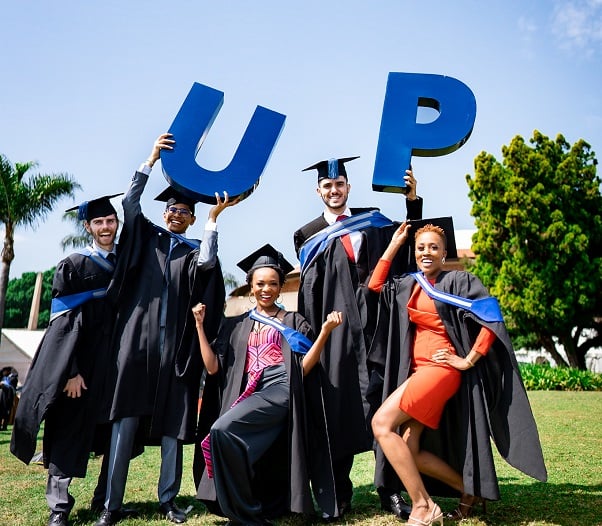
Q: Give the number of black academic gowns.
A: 5